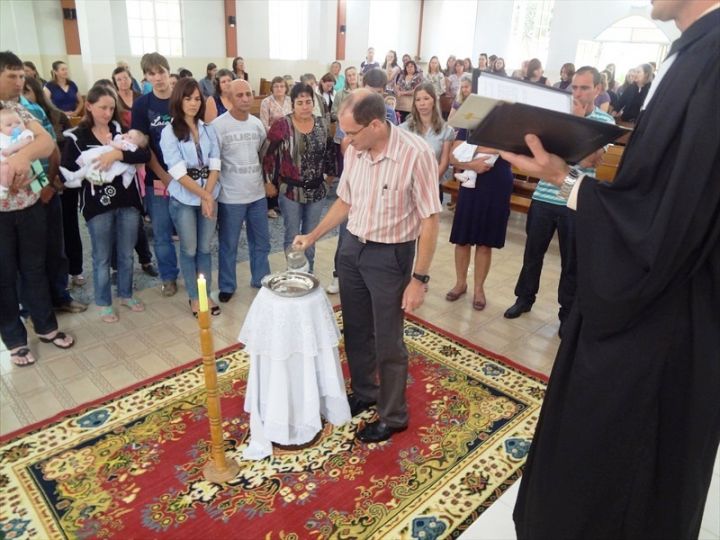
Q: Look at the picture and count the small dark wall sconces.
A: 3